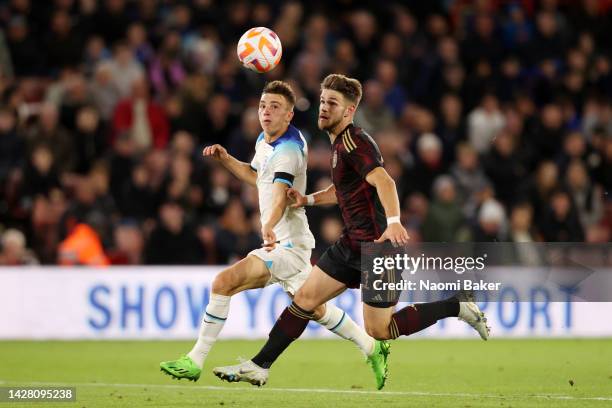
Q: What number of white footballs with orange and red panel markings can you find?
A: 1